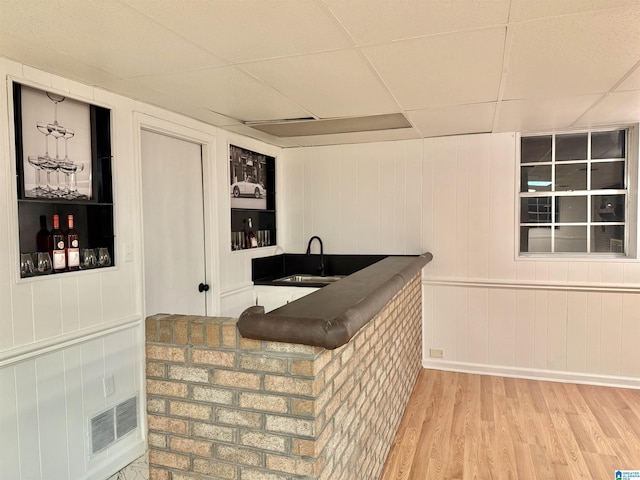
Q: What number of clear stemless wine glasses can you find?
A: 4